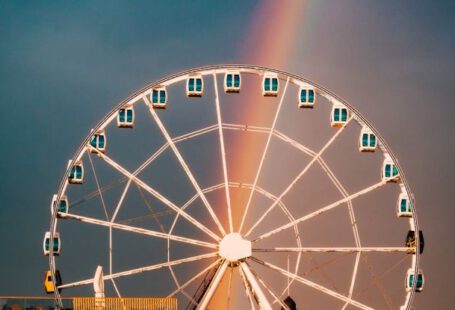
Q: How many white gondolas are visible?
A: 15